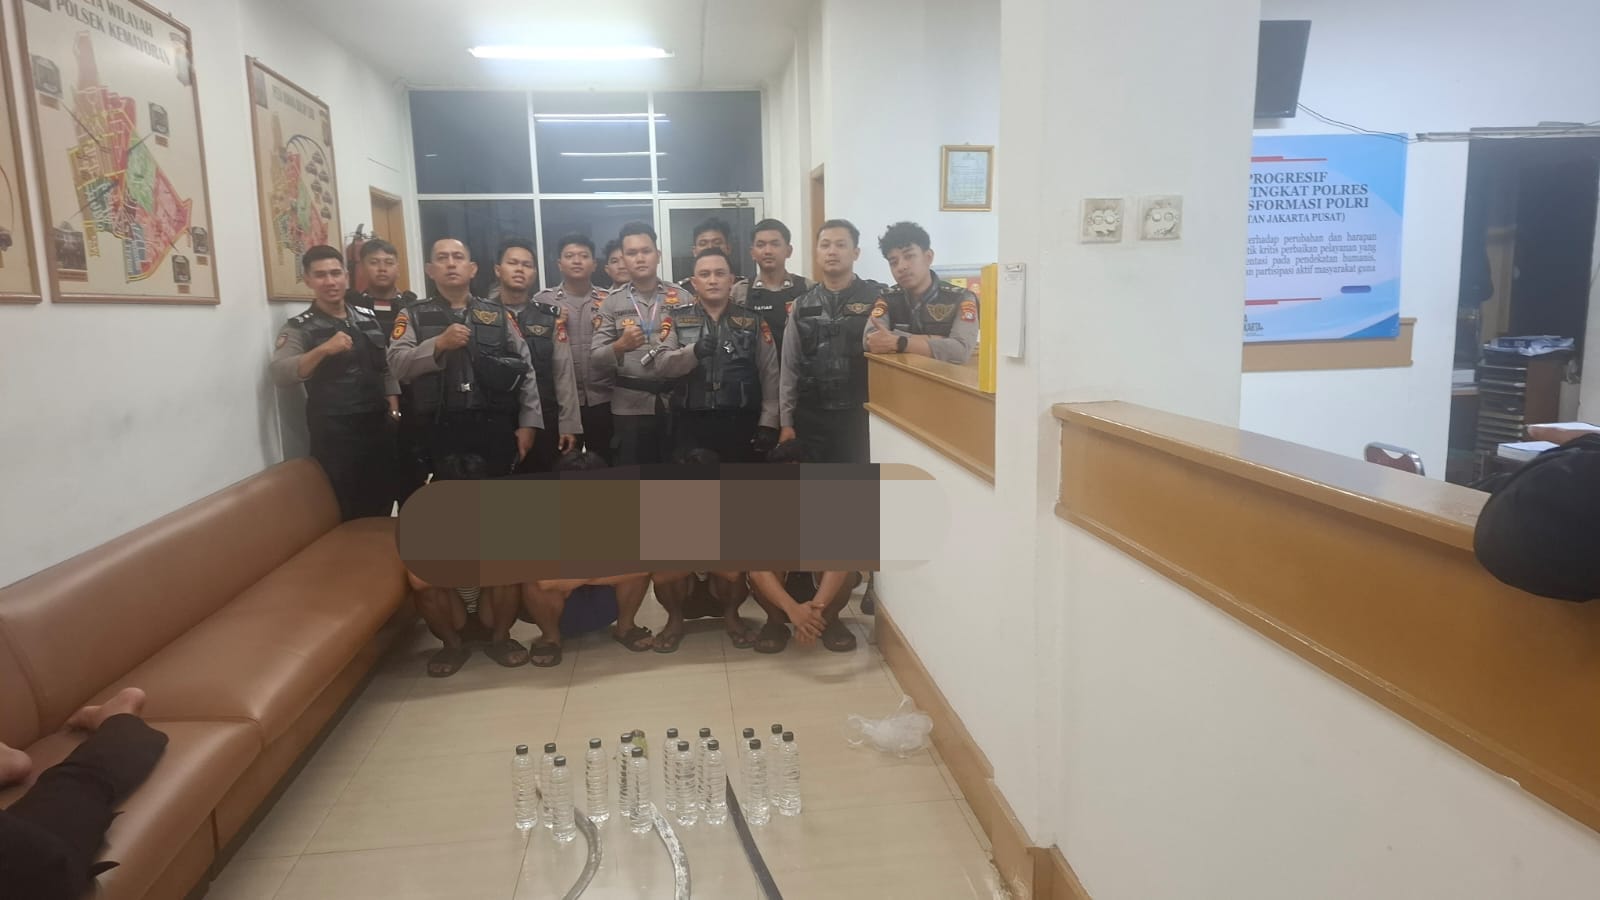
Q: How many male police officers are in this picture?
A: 12